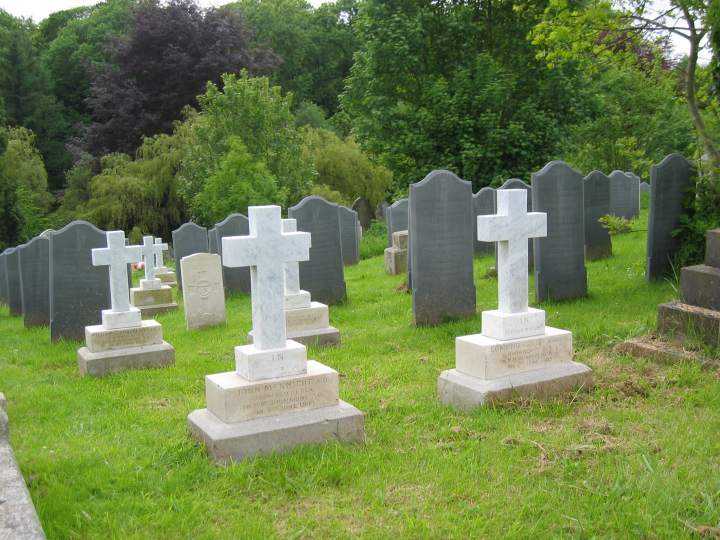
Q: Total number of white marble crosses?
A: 6